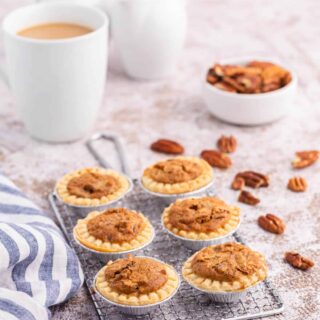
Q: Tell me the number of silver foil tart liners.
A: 6